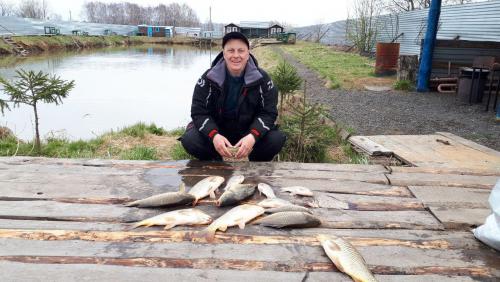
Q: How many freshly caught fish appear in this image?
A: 12